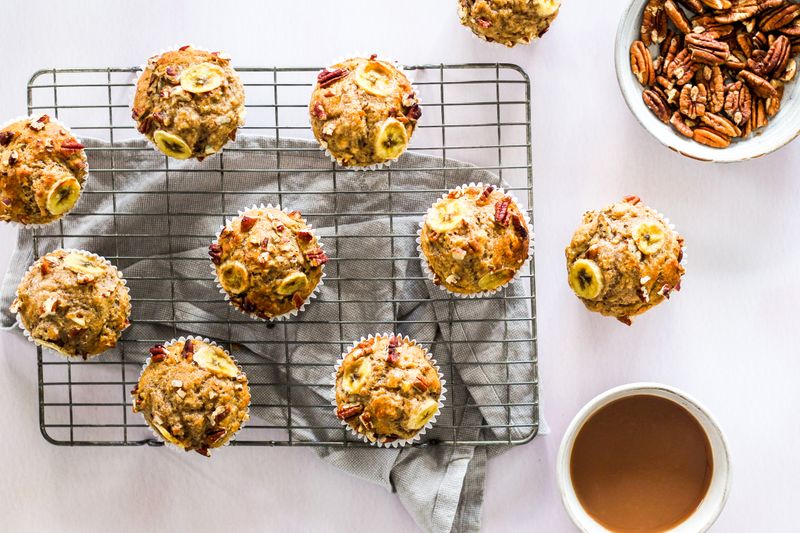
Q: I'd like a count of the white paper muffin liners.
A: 9